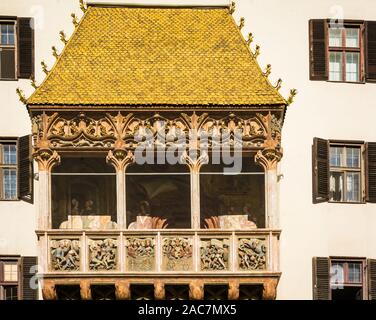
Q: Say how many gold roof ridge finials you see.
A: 14